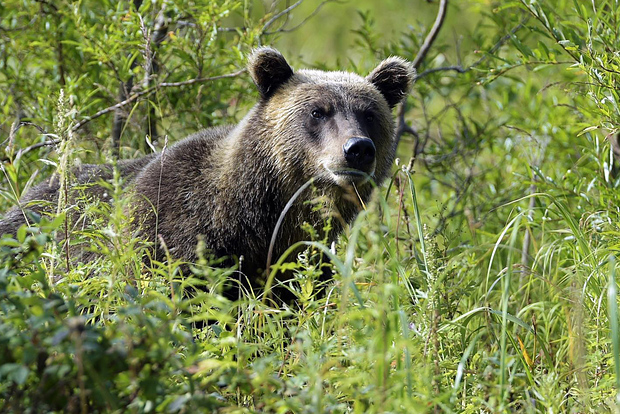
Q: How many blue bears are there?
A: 0